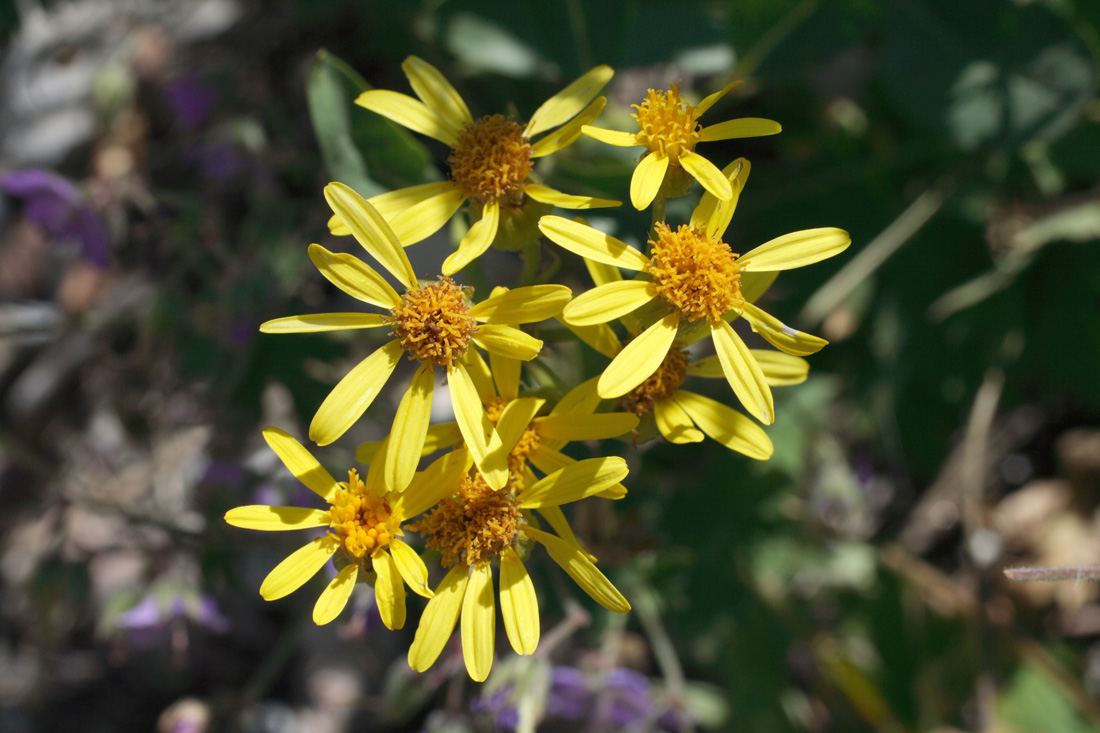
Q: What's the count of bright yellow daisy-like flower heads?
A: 8